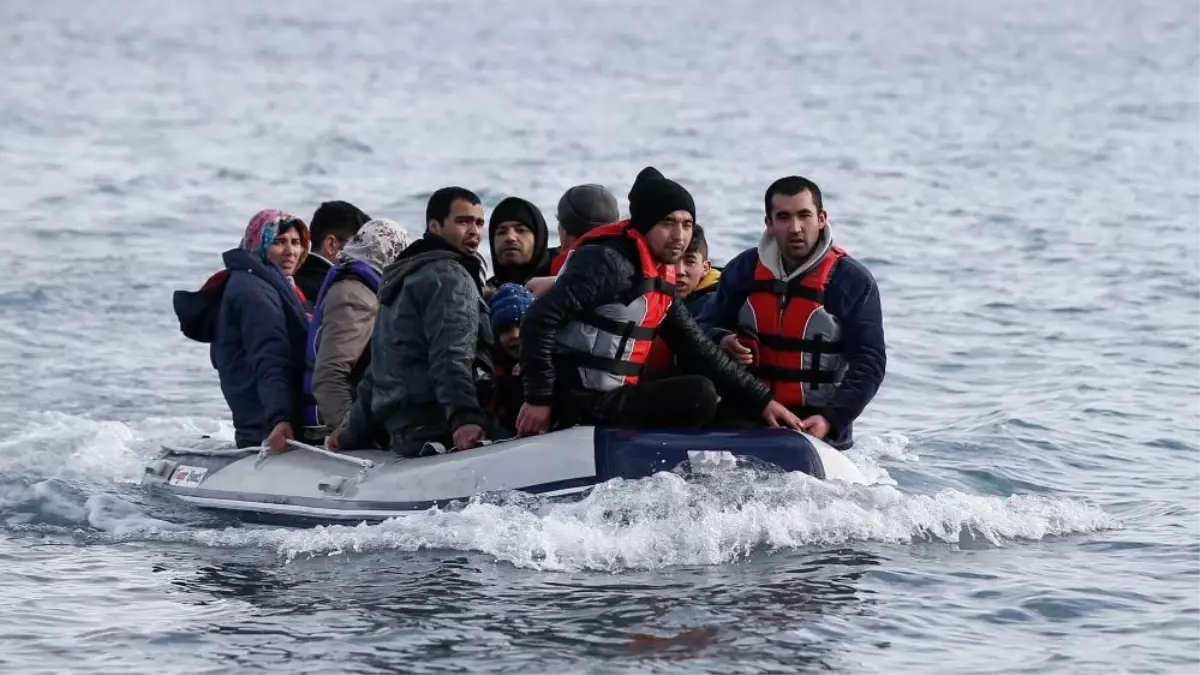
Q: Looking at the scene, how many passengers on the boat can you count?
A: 10